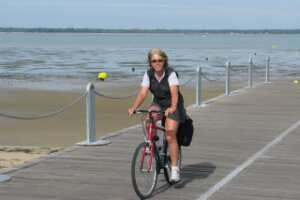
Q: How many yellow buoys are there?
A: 6